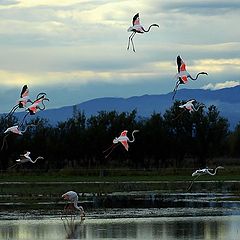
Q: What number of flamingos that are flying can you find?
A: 9